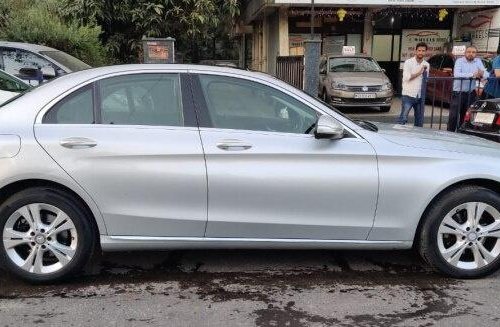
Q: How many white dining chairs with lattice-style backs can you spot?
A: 0